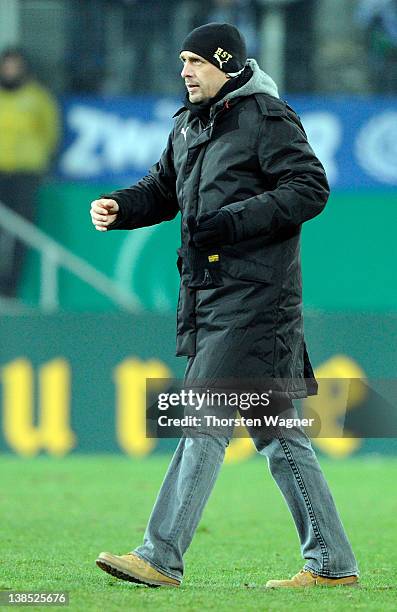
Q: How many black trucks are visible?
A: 0